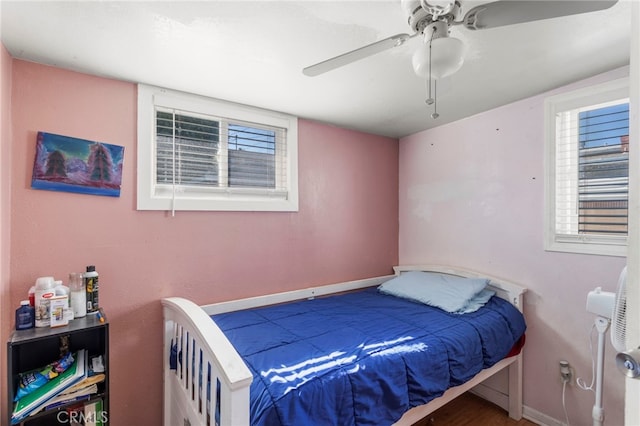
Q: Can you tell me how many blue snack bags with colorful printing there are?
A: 1